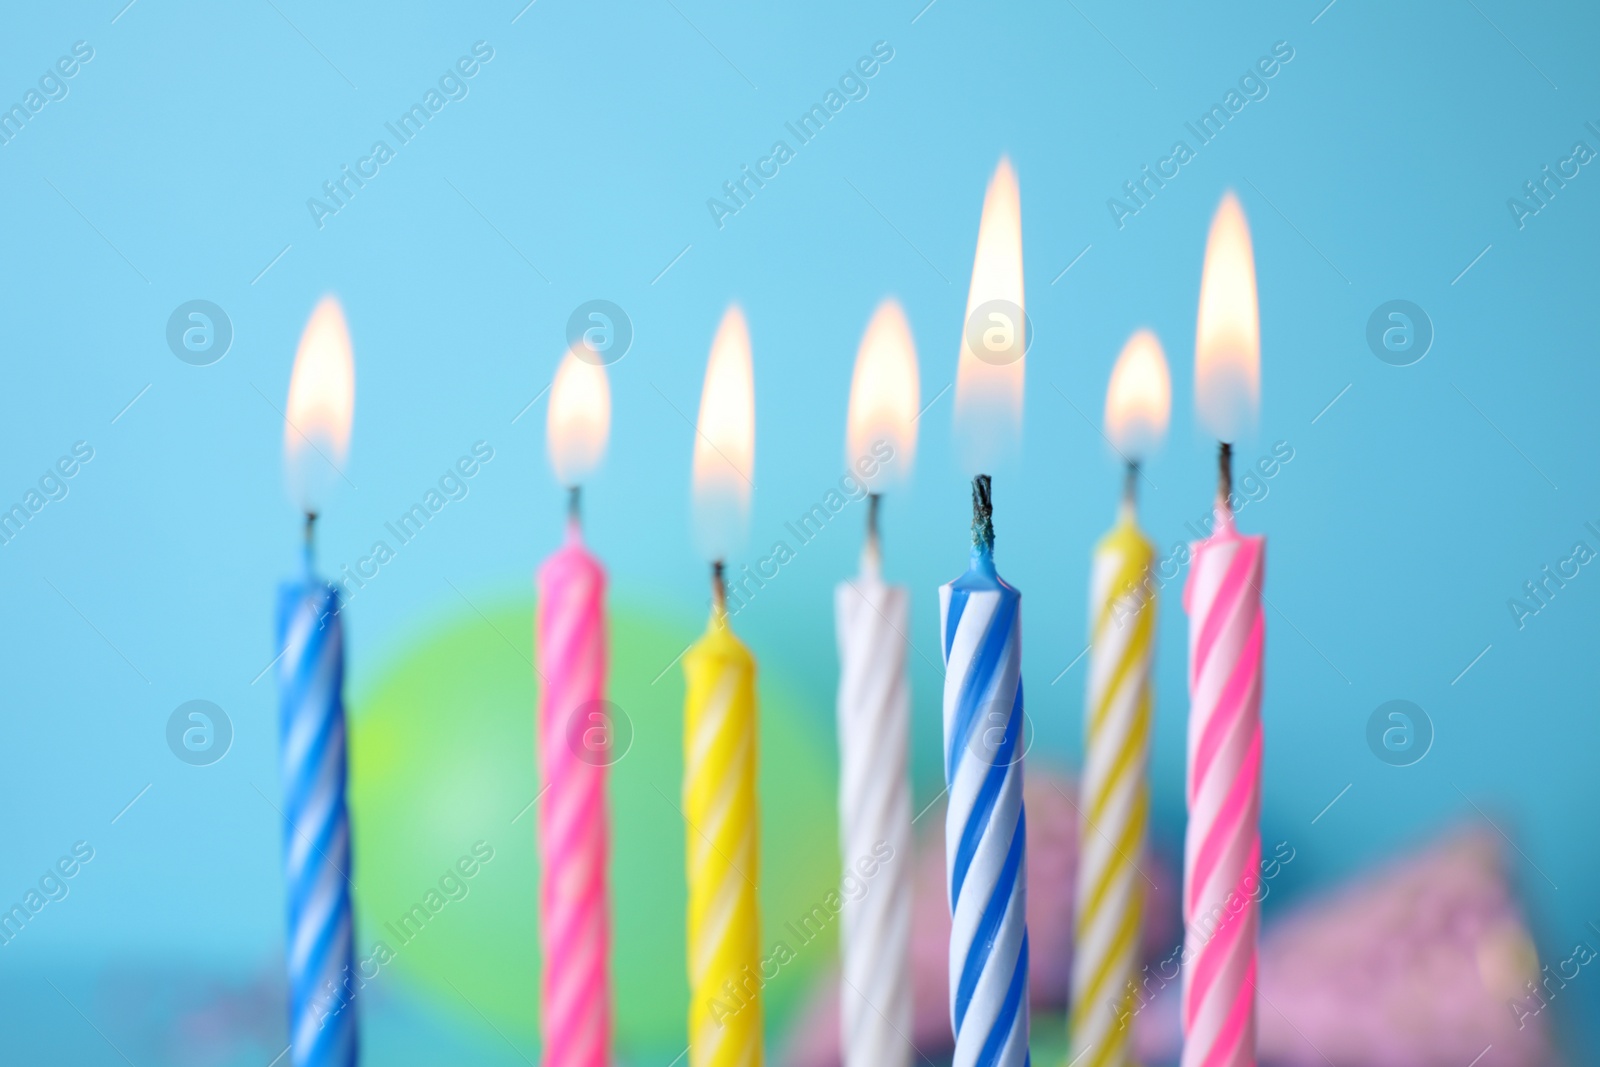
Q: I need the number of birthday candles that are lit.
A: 7